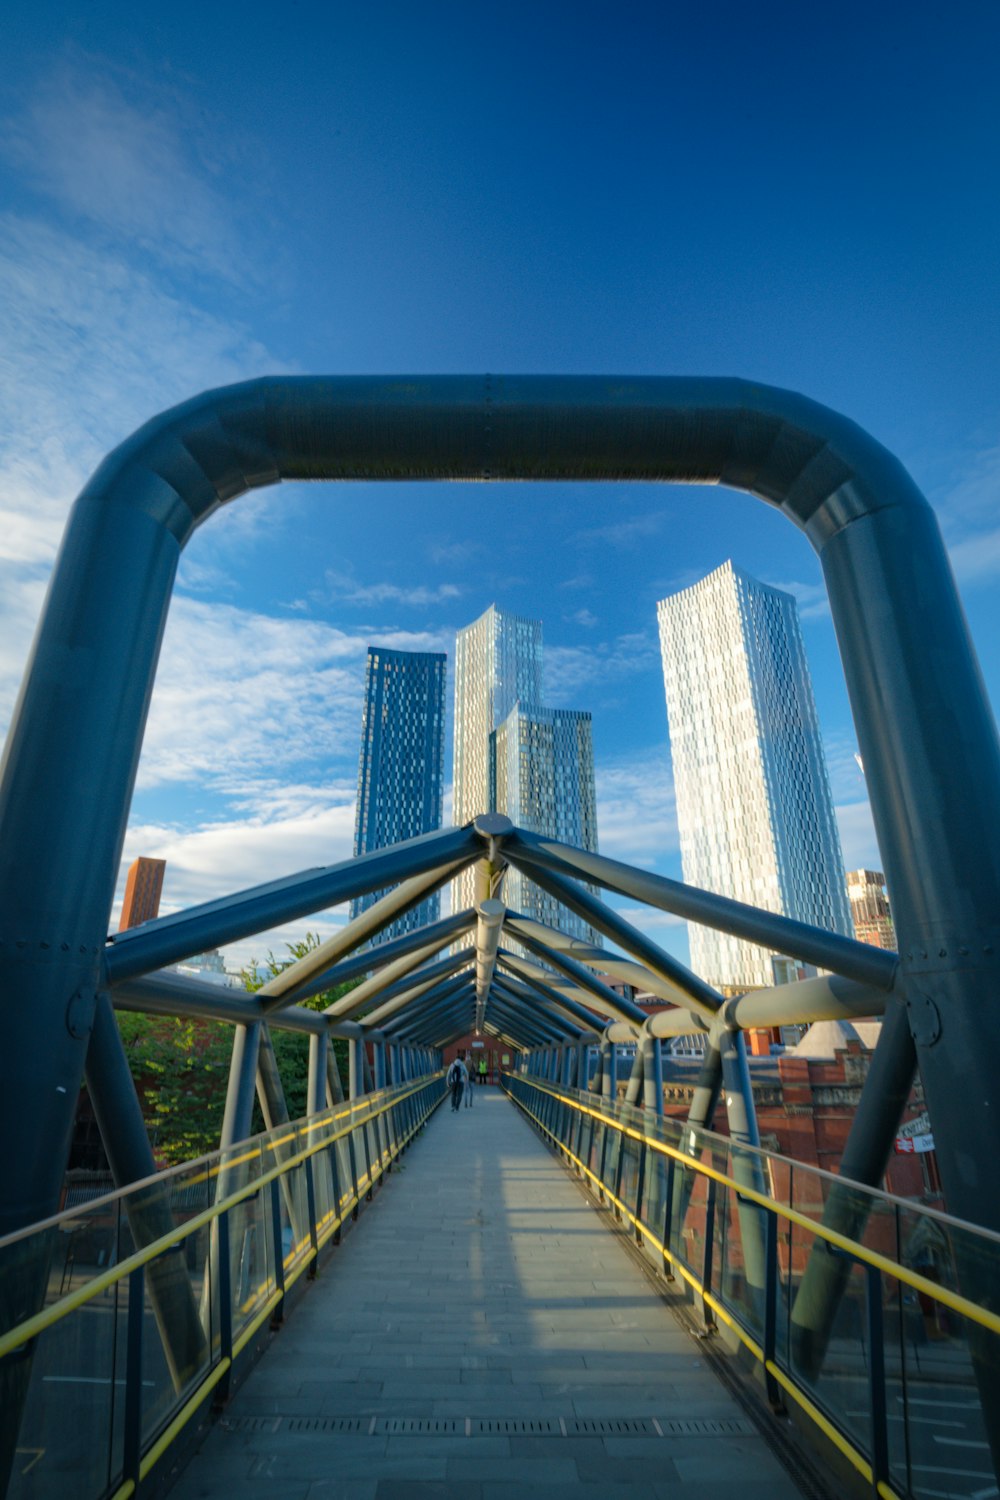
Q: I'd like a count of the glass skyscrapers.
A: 4